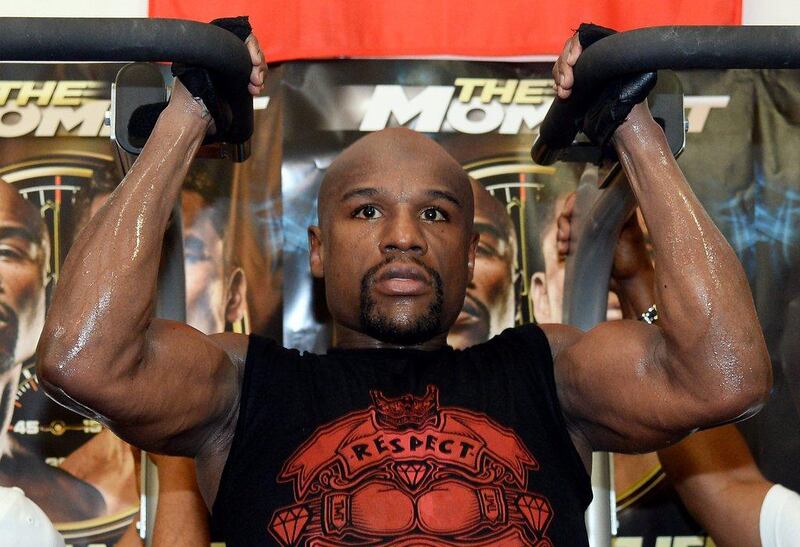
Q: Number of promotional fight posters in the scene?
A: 2